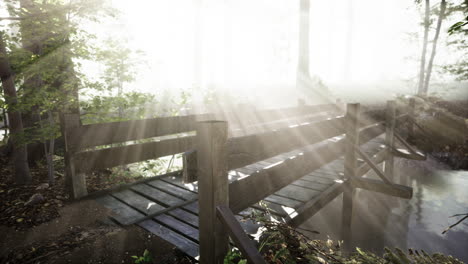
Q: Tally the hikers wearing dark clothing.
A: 0